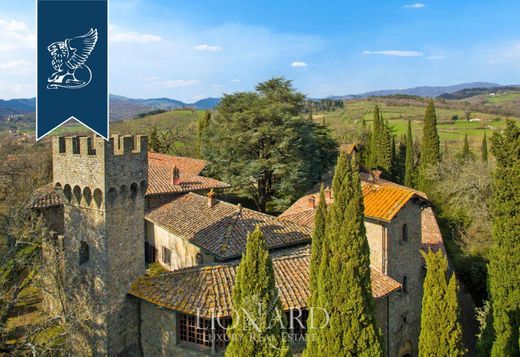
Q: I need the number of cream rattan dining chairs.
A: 0